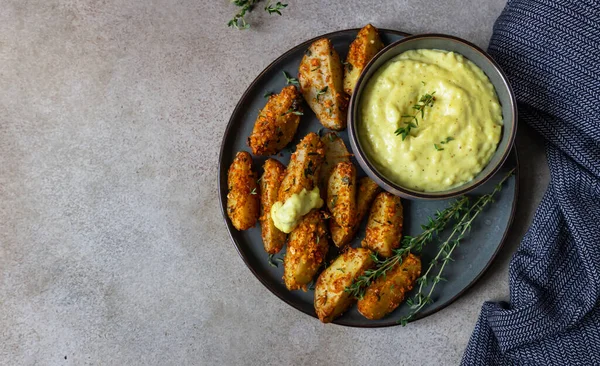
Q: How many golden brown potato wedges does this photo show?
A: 13